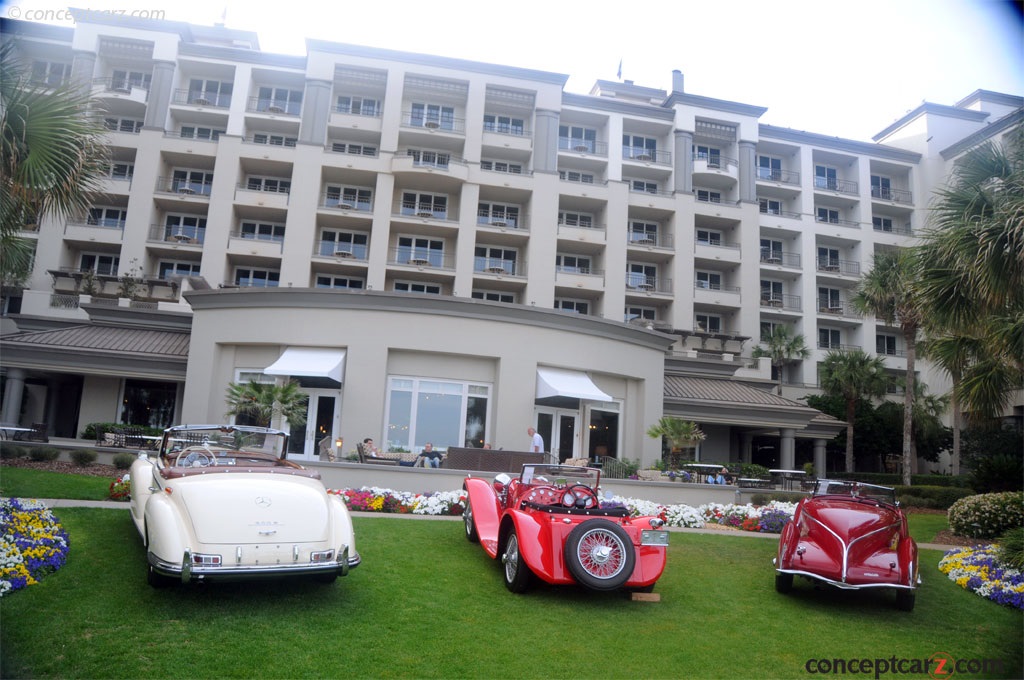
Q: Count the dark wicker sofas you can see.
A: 1